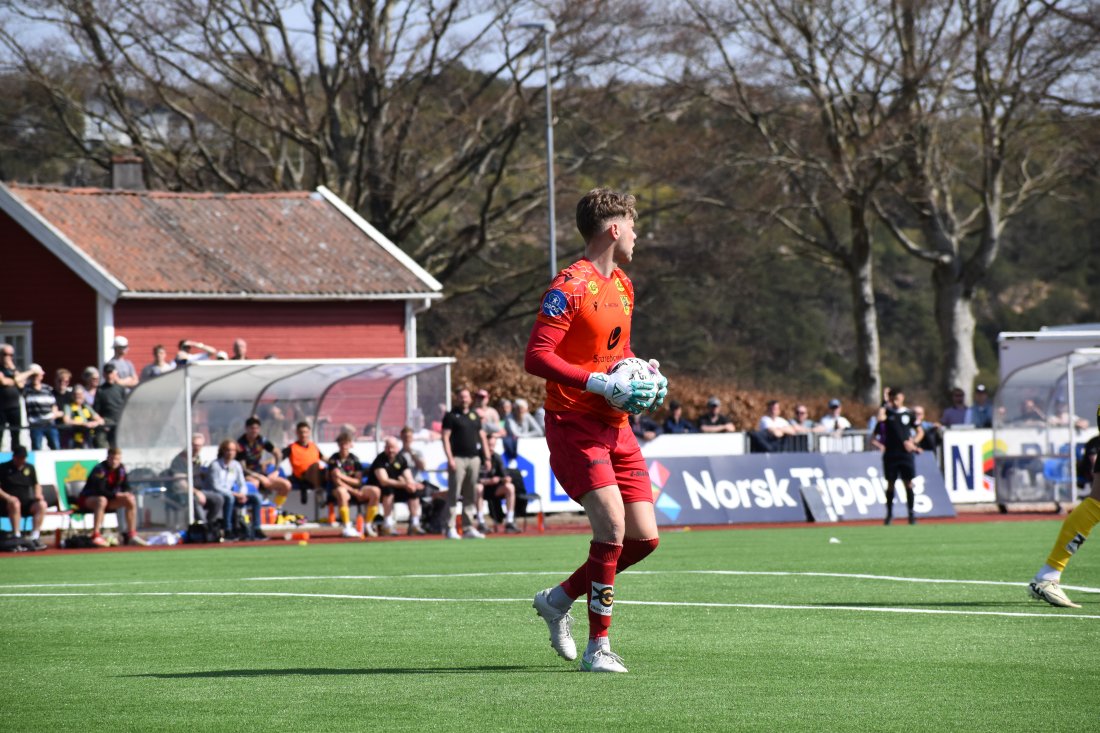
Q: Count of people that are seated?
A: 10